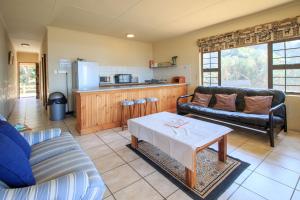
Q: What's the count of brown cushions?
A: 3